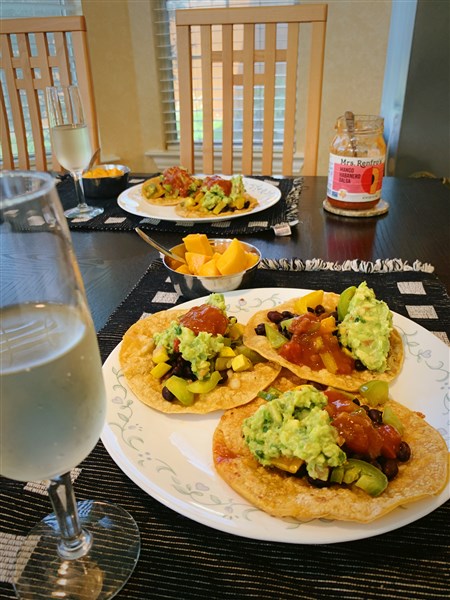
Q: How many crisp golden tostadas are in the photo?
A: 5